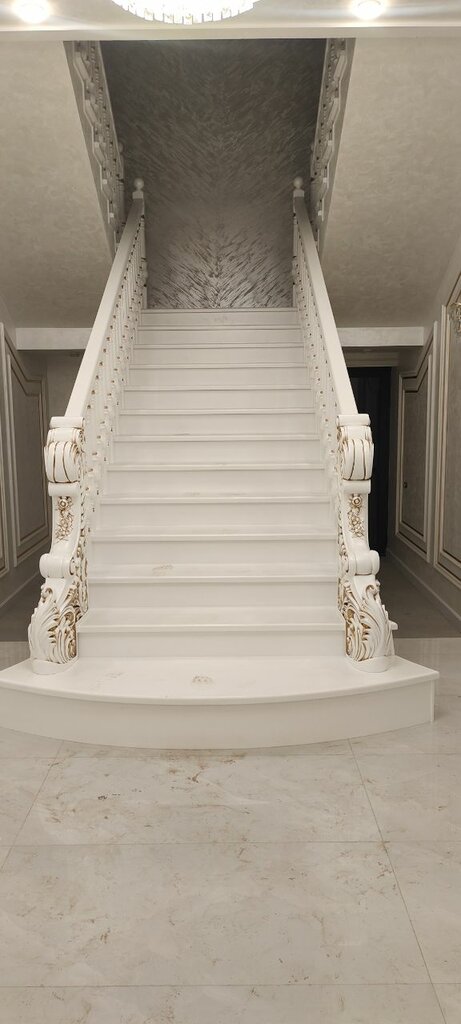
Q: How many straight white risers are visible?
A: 12